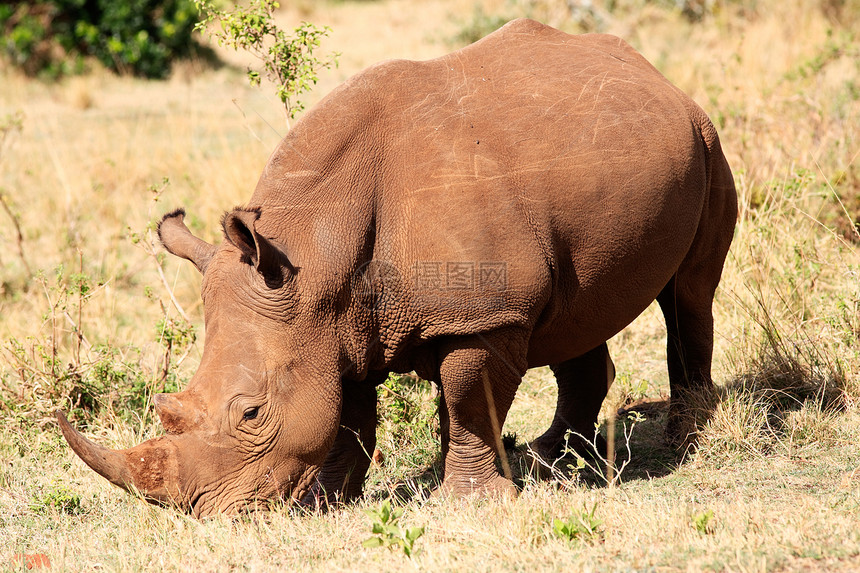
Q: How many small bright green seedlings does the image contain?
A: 3